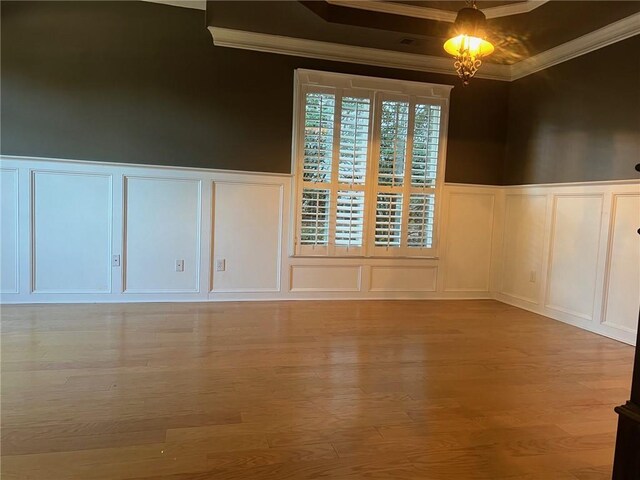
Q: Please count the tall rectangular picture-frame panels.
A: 8